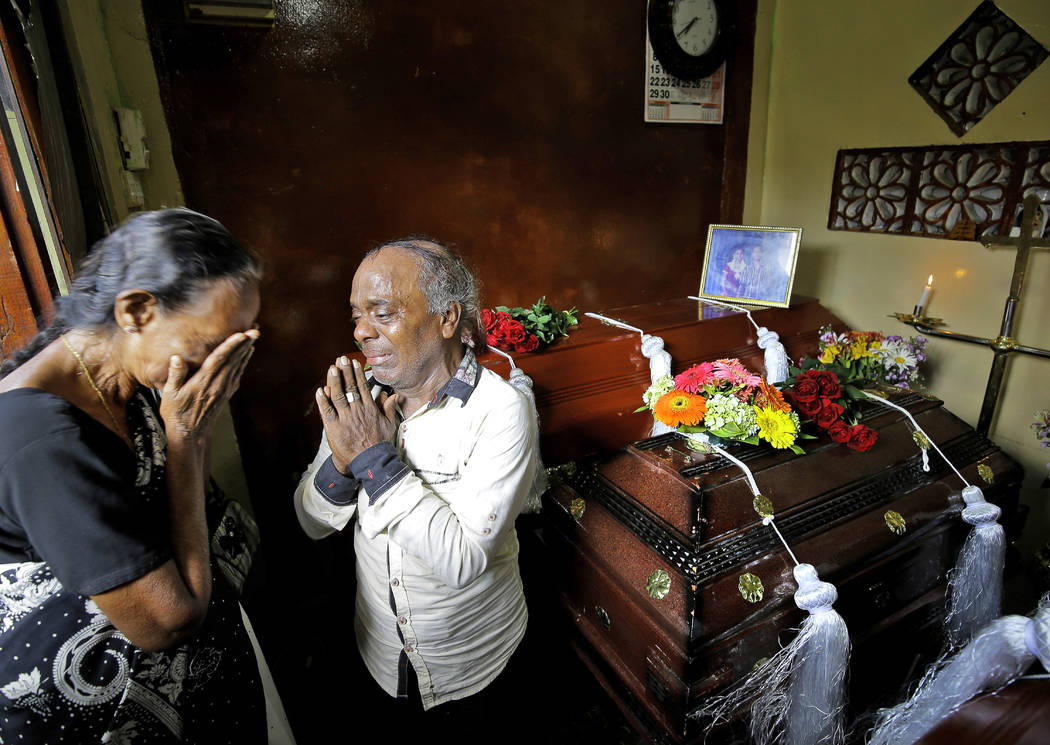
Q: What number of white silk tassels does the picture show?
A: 6